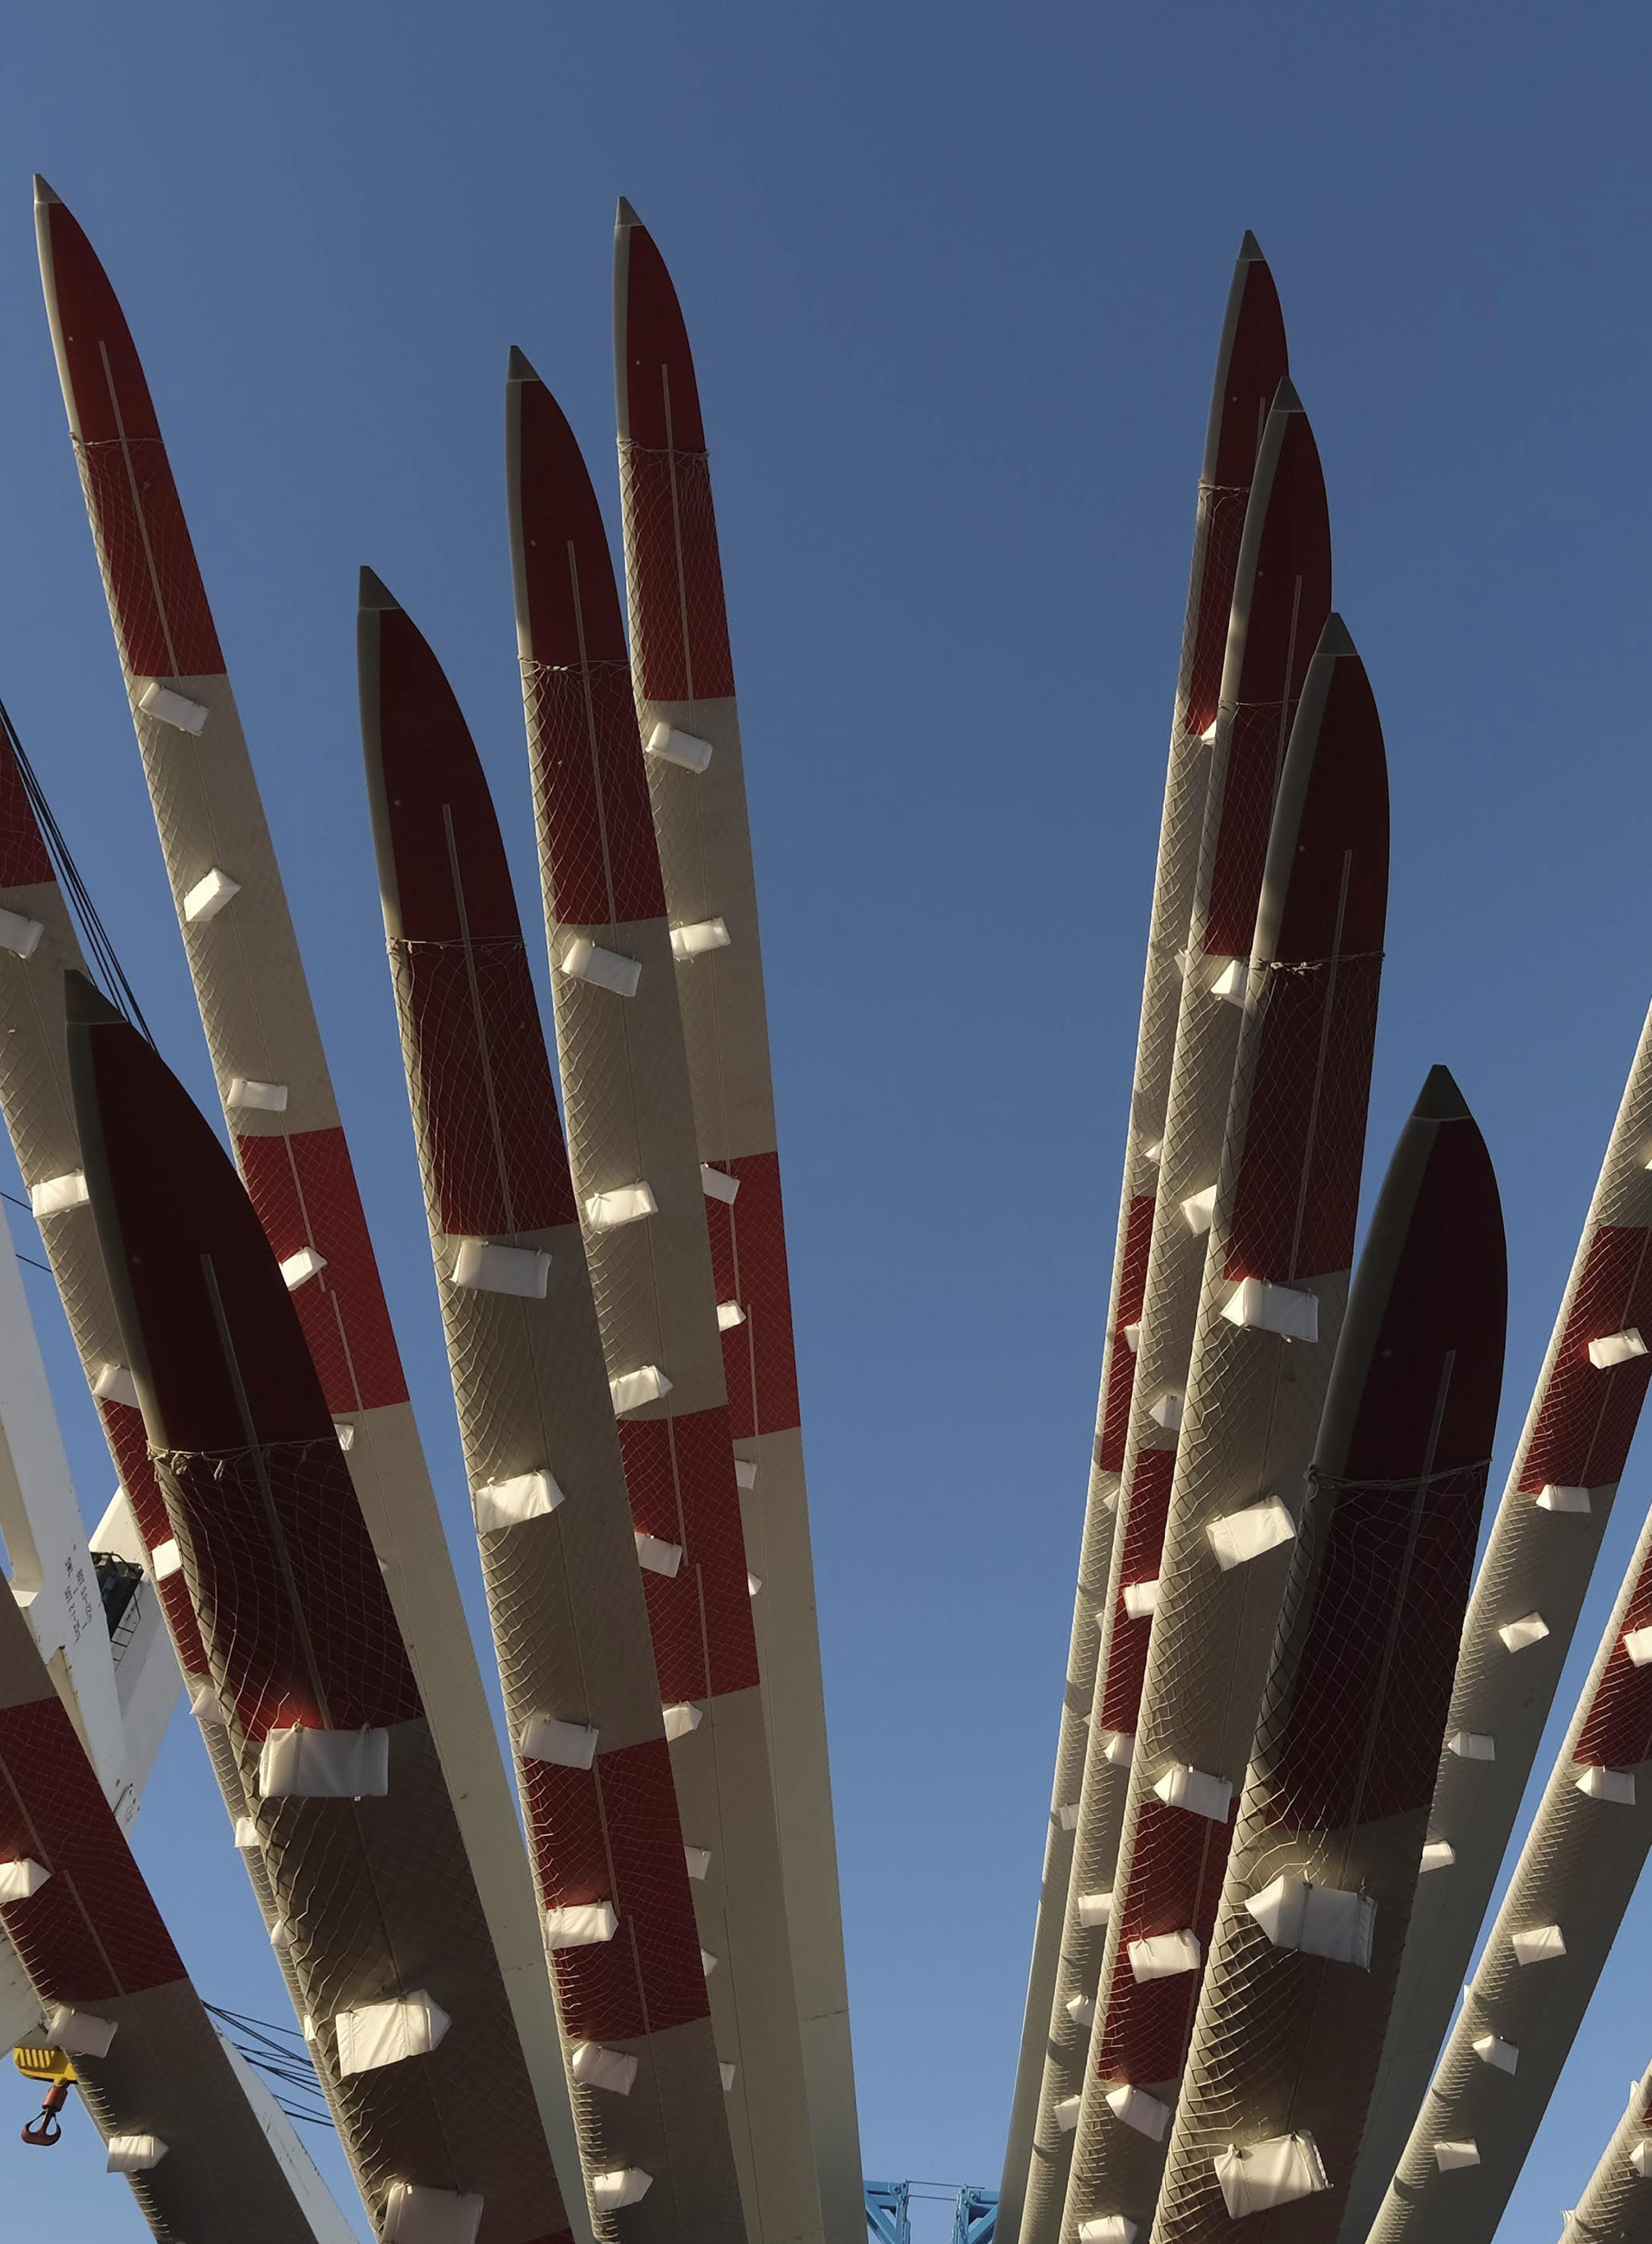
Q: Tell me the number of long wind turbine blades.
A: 14